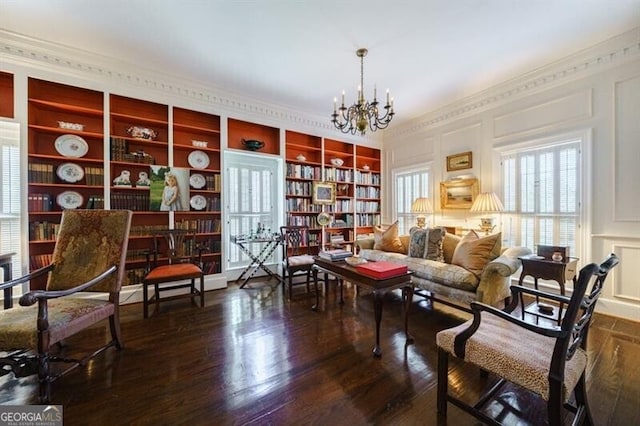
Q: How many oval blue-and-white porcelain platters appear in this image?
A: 6